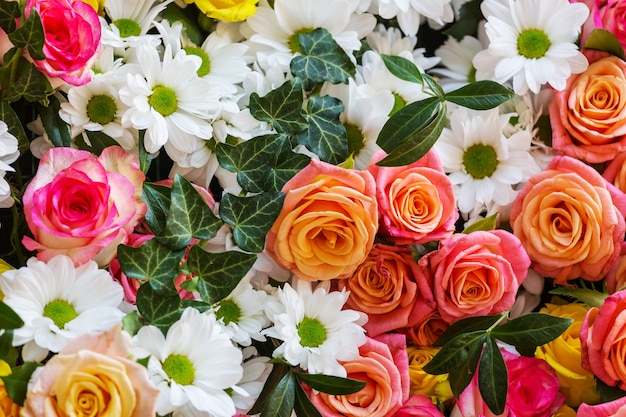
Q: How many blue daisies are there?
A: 0